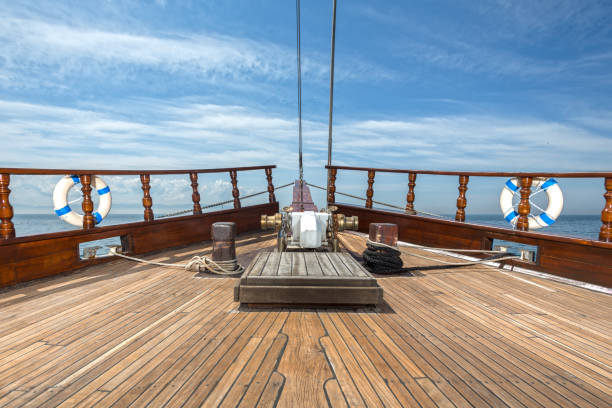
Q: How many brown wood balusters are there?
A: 12